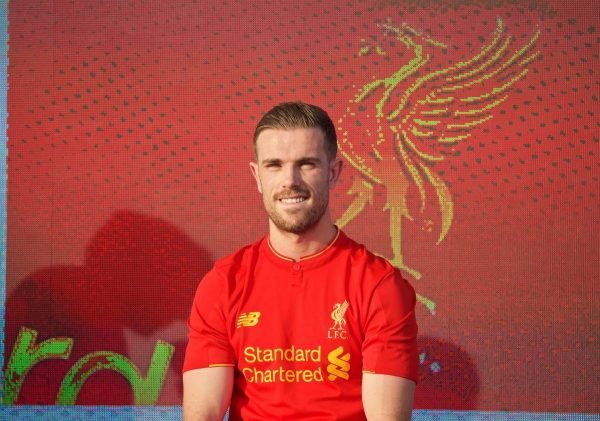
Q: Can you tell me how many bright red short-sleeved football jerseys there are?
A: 1